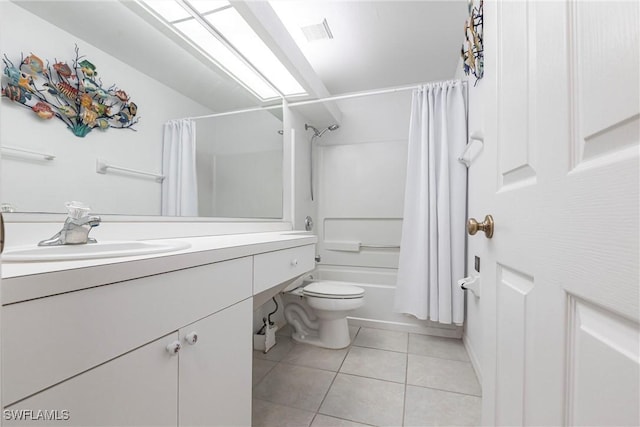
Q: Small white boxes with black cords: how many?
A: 1